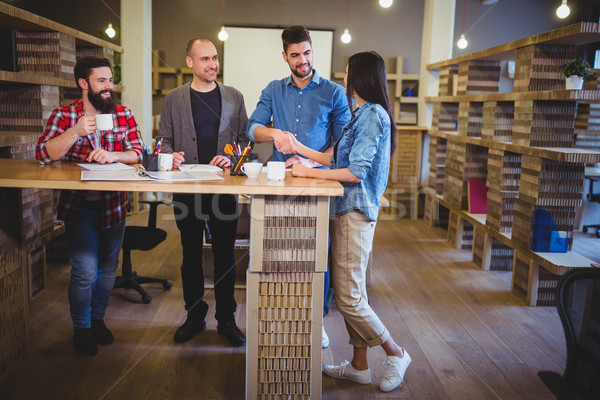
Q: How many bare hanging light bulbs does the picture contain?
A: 6